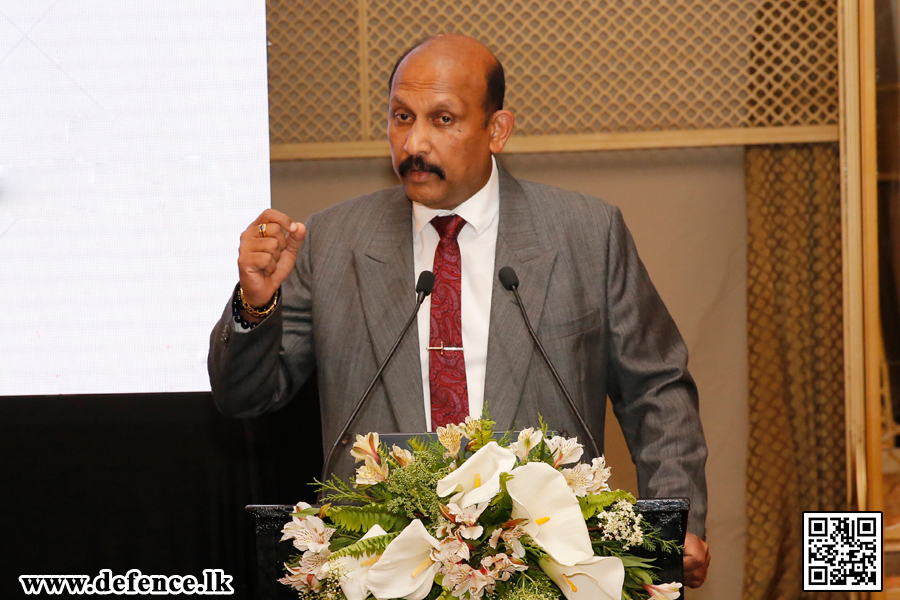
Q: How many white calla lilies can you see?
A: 5